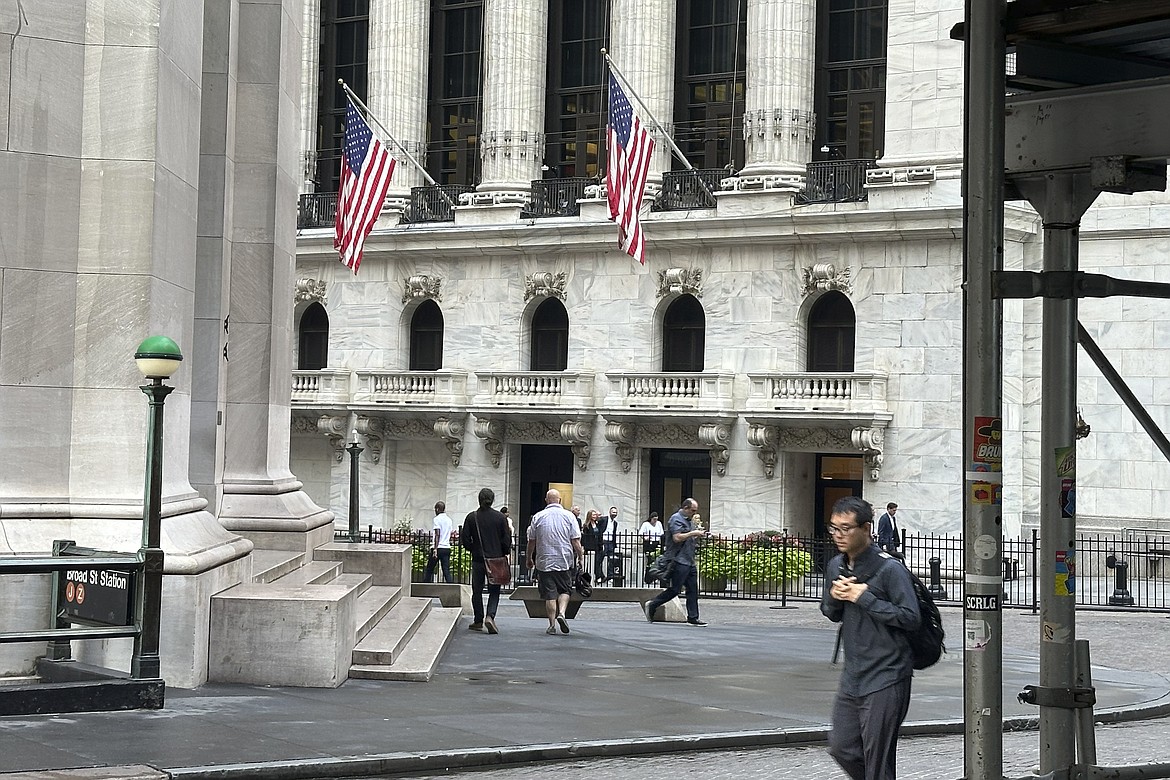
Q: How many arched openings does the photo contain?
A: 5